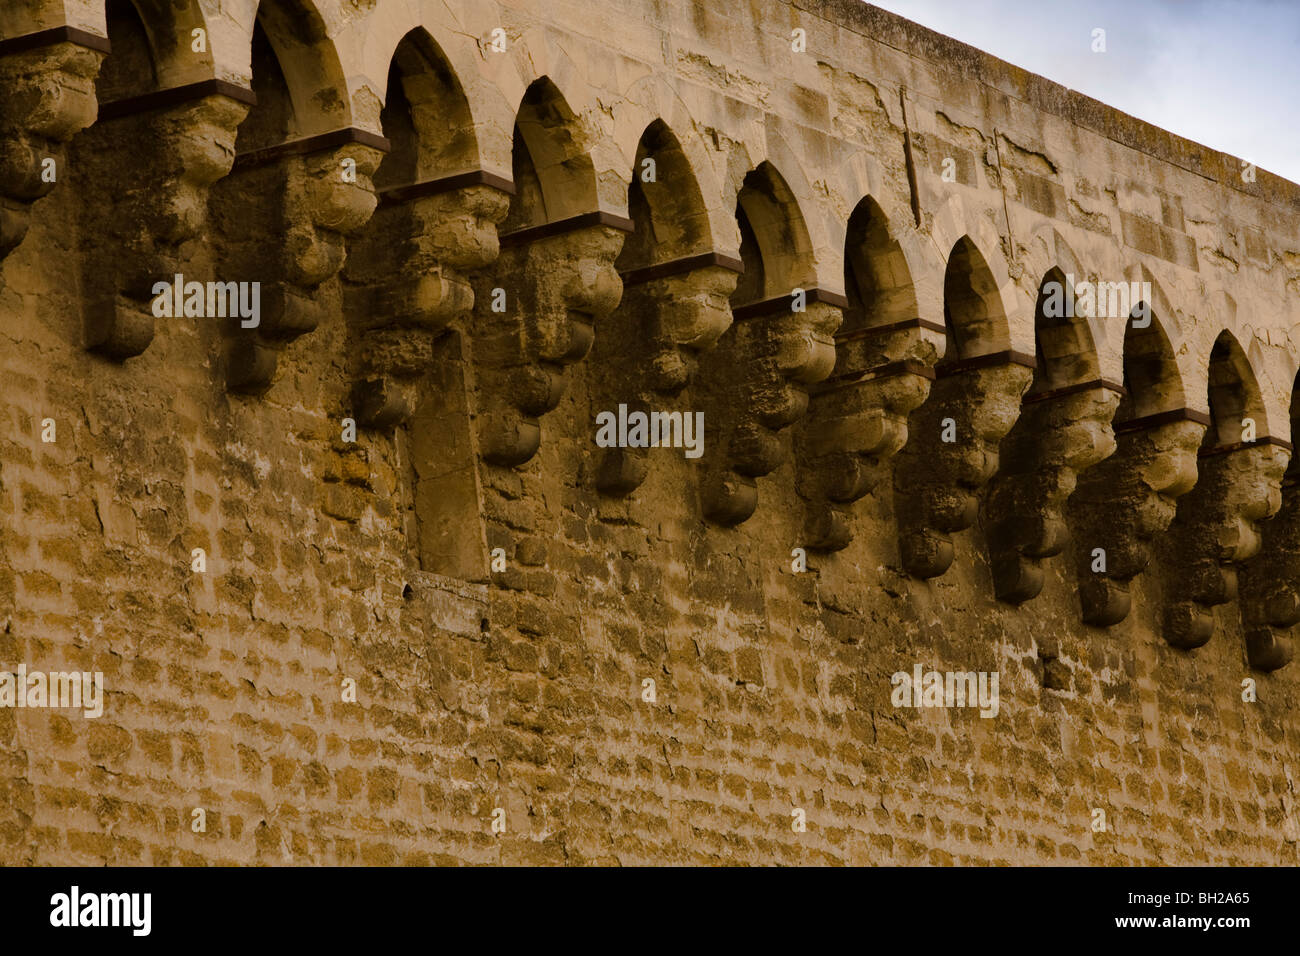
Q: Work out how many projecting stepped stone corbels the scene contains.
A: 13